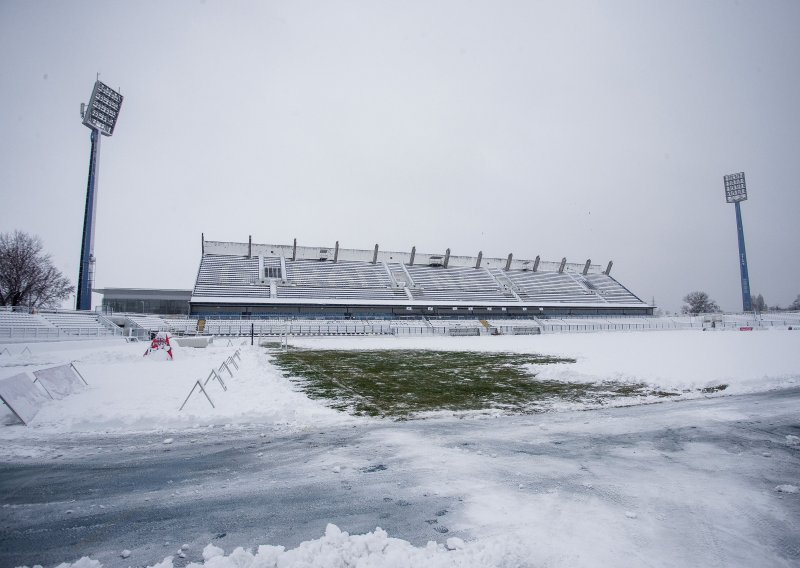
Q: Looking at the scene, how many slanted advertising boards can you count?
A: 2